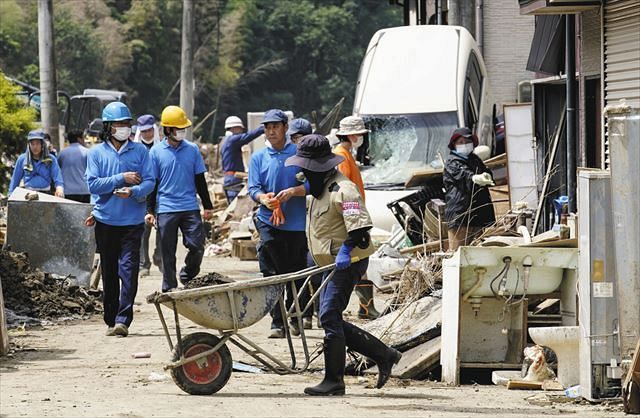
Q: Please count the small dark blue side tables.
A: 0